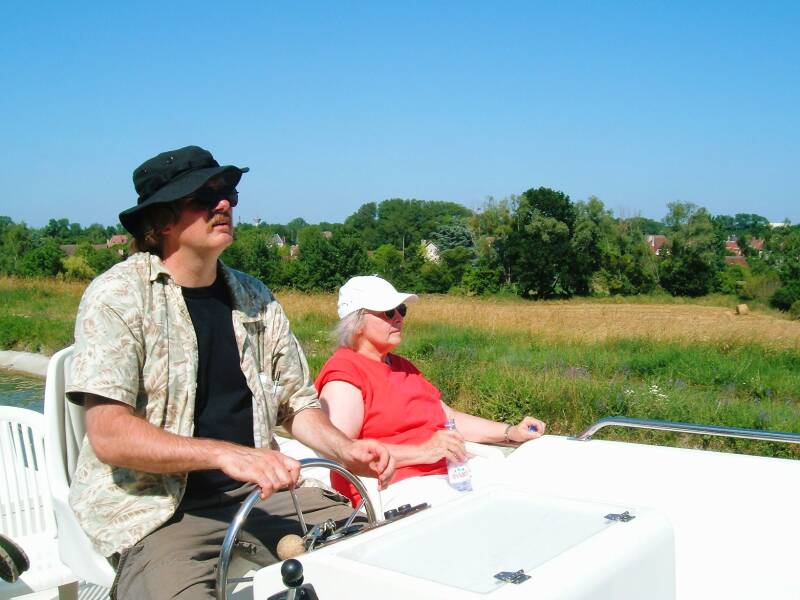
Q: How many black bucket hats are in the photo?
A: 1